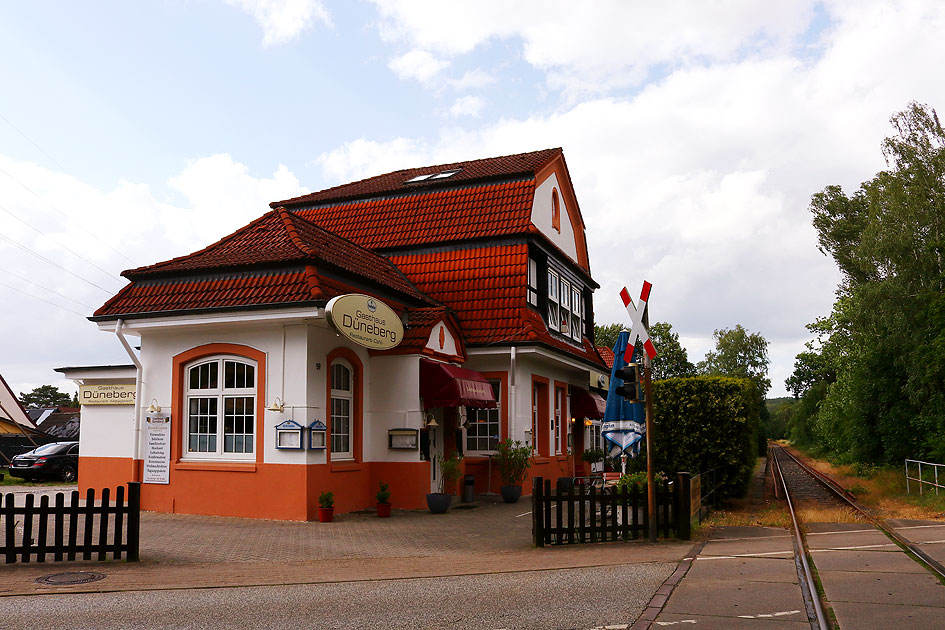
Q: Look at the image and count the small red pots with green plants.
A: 2